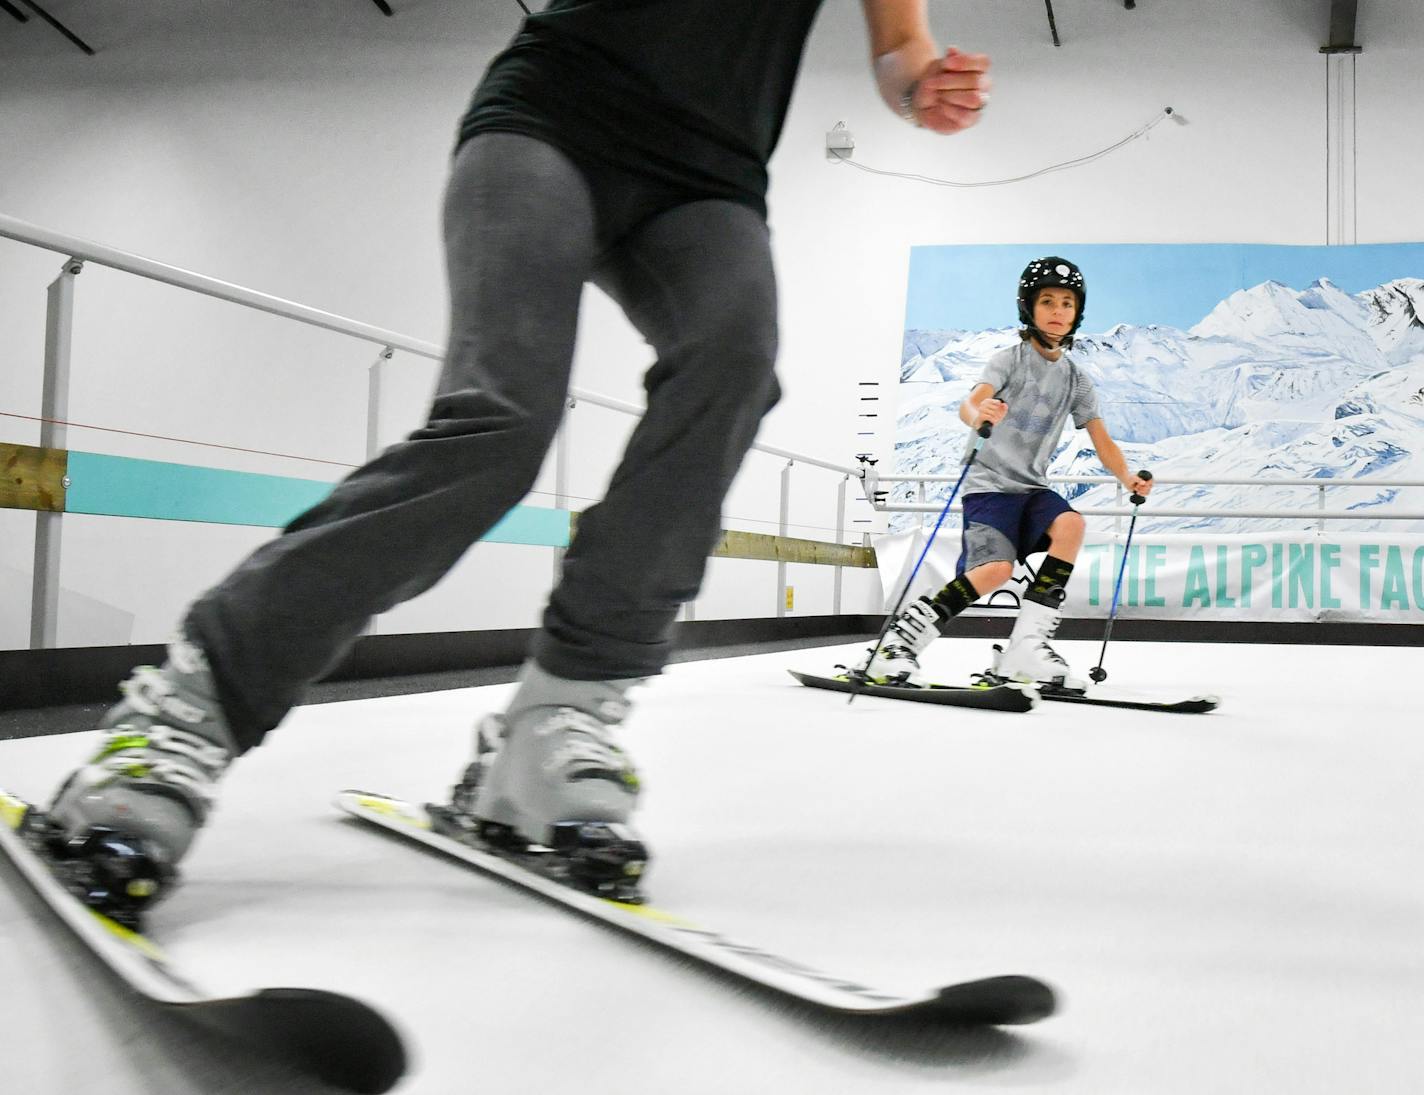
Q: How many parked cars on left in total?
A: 0